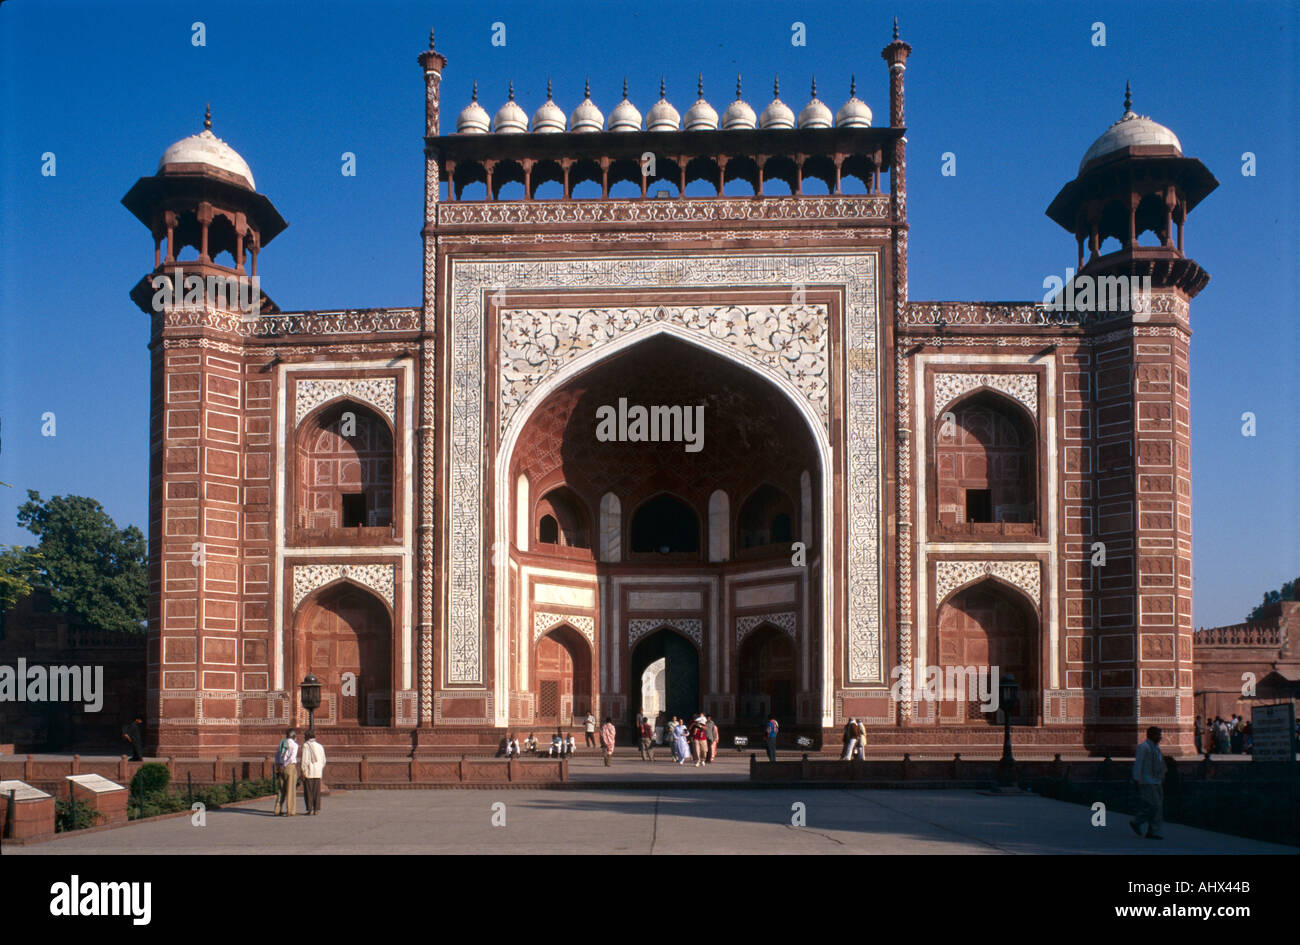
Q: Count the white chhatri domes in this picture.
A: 13